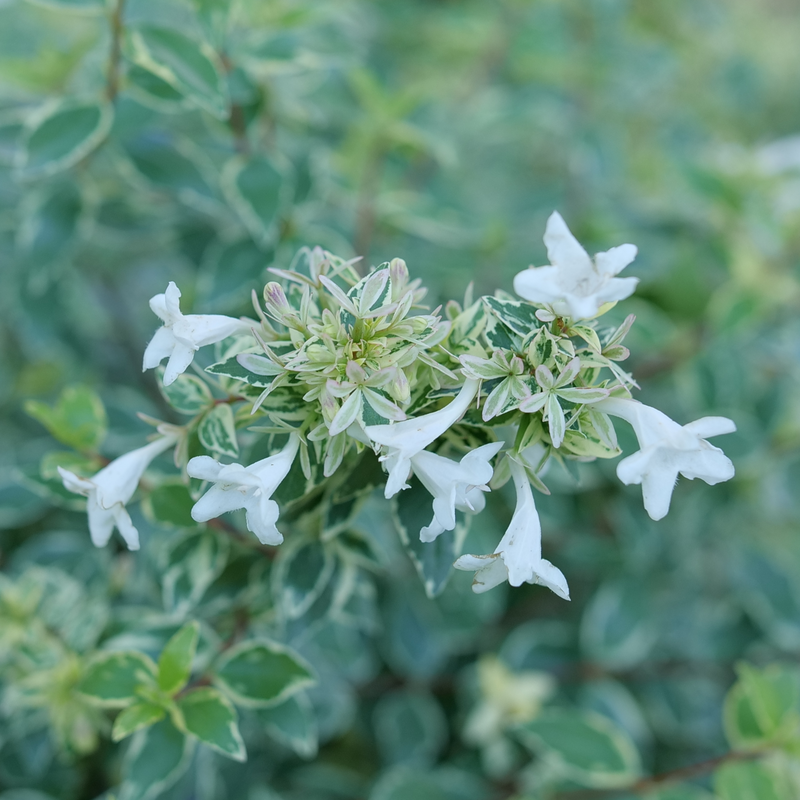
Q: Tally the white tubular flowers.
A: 8